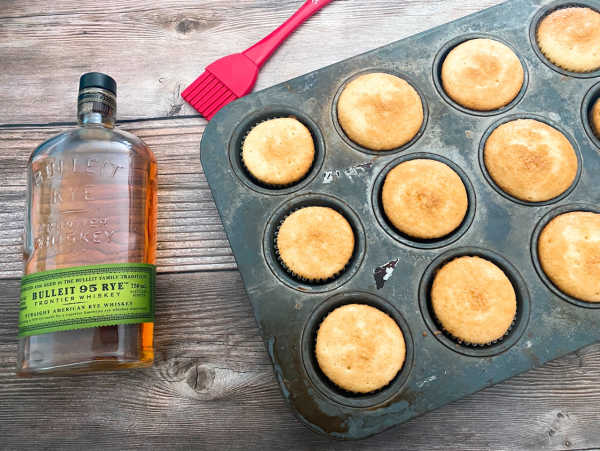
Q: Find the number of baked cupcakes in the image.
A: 11